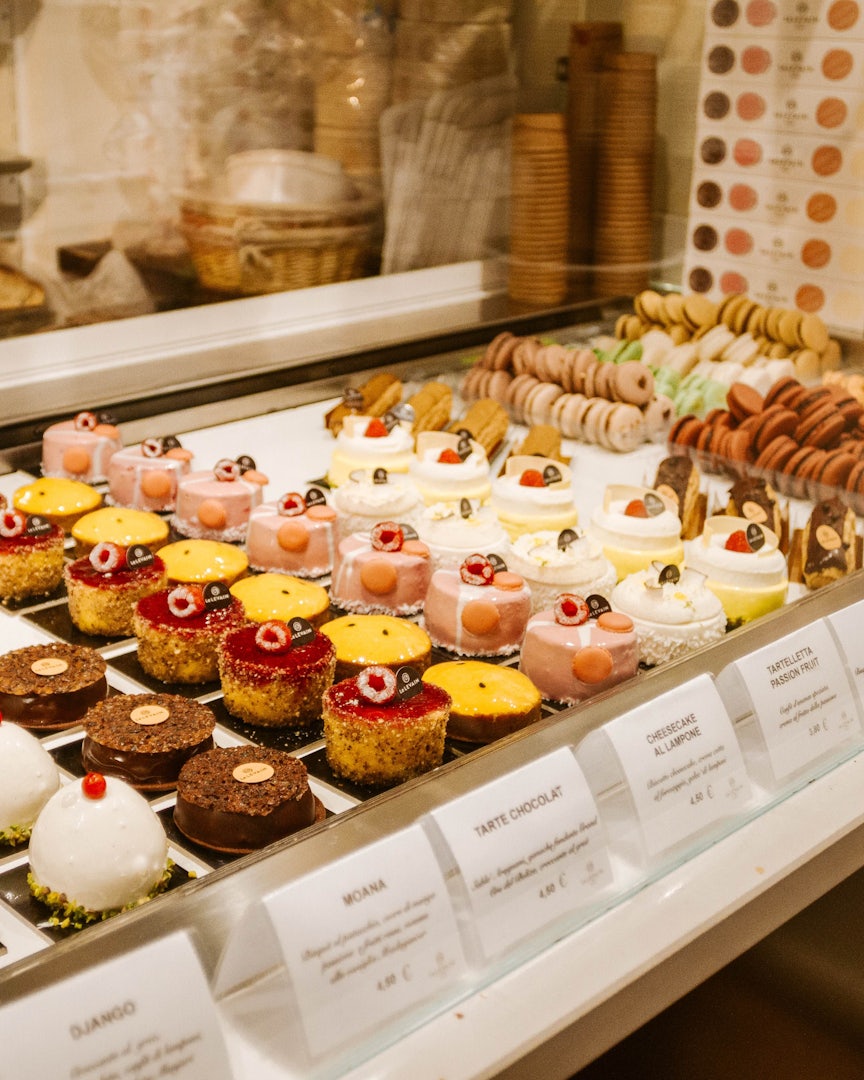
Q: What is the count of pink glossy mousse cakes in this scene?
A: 7